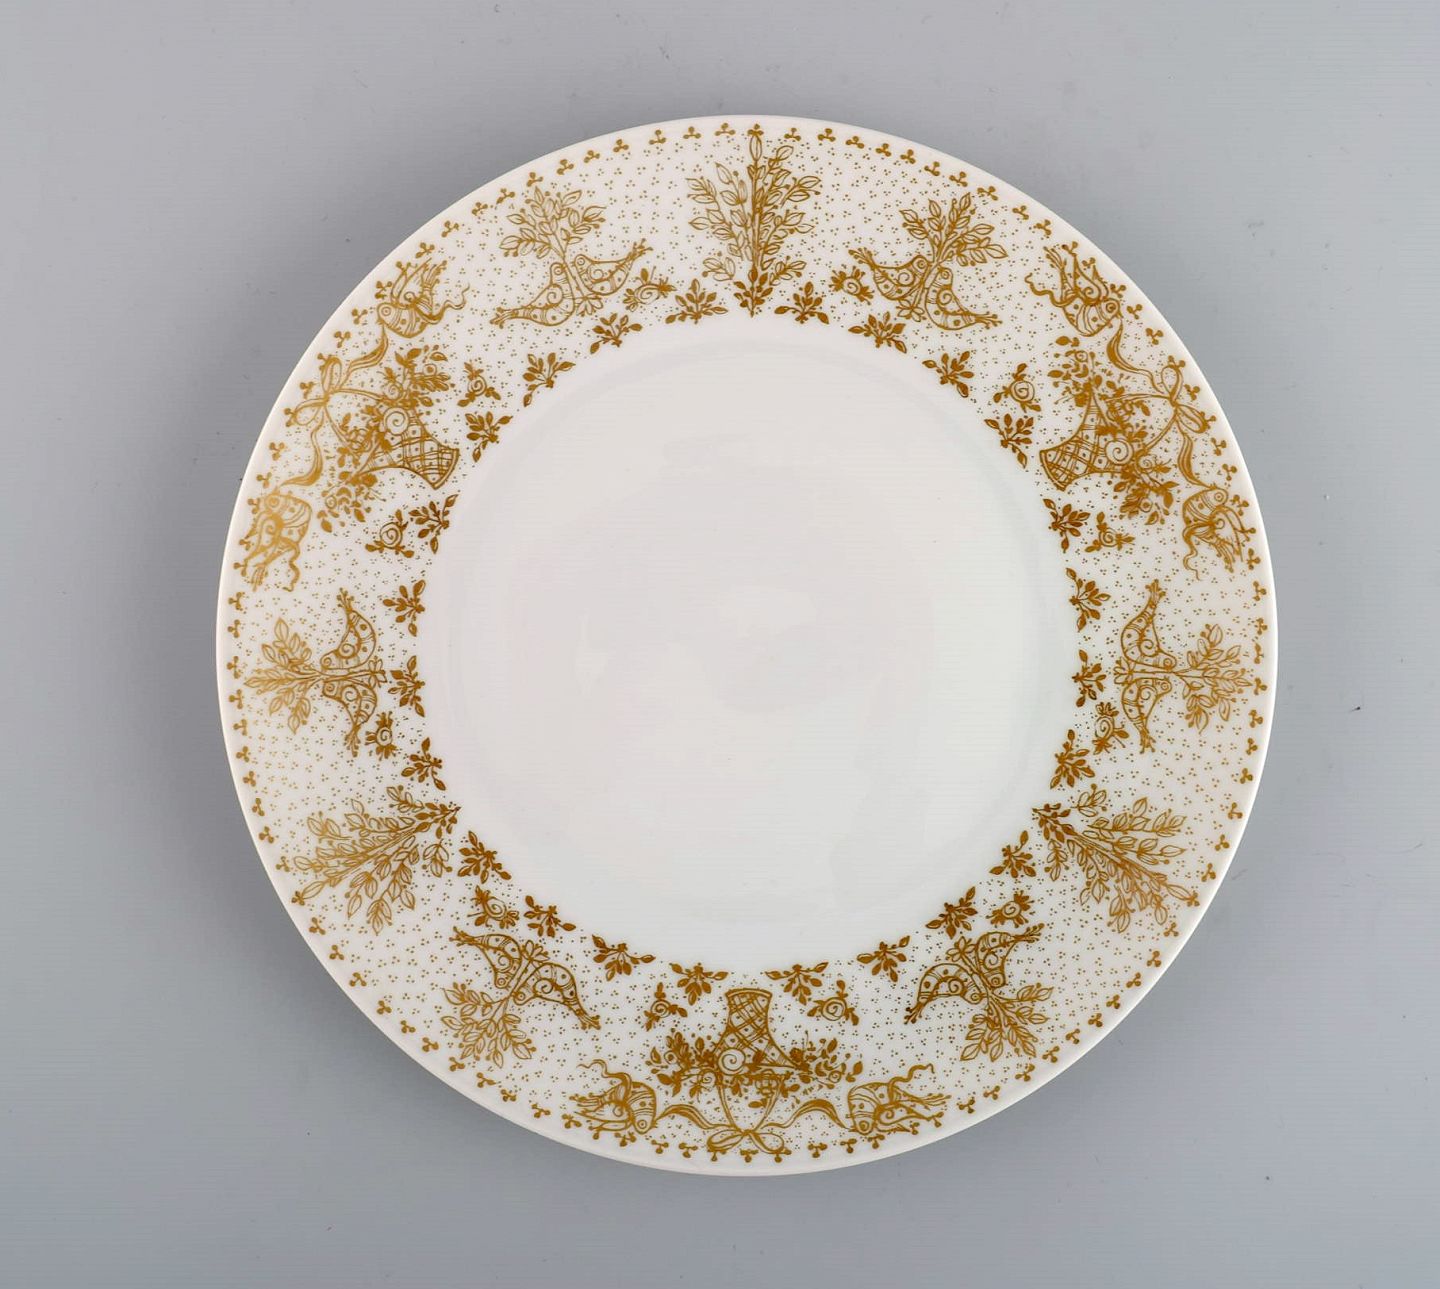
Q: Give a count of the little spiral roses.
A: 12